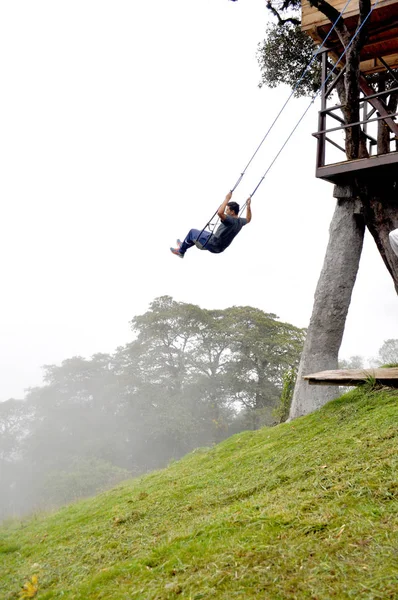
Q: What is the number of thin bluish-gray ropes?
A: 2